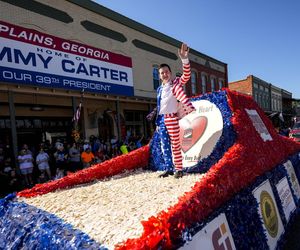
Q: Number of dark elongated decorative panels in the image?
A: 3